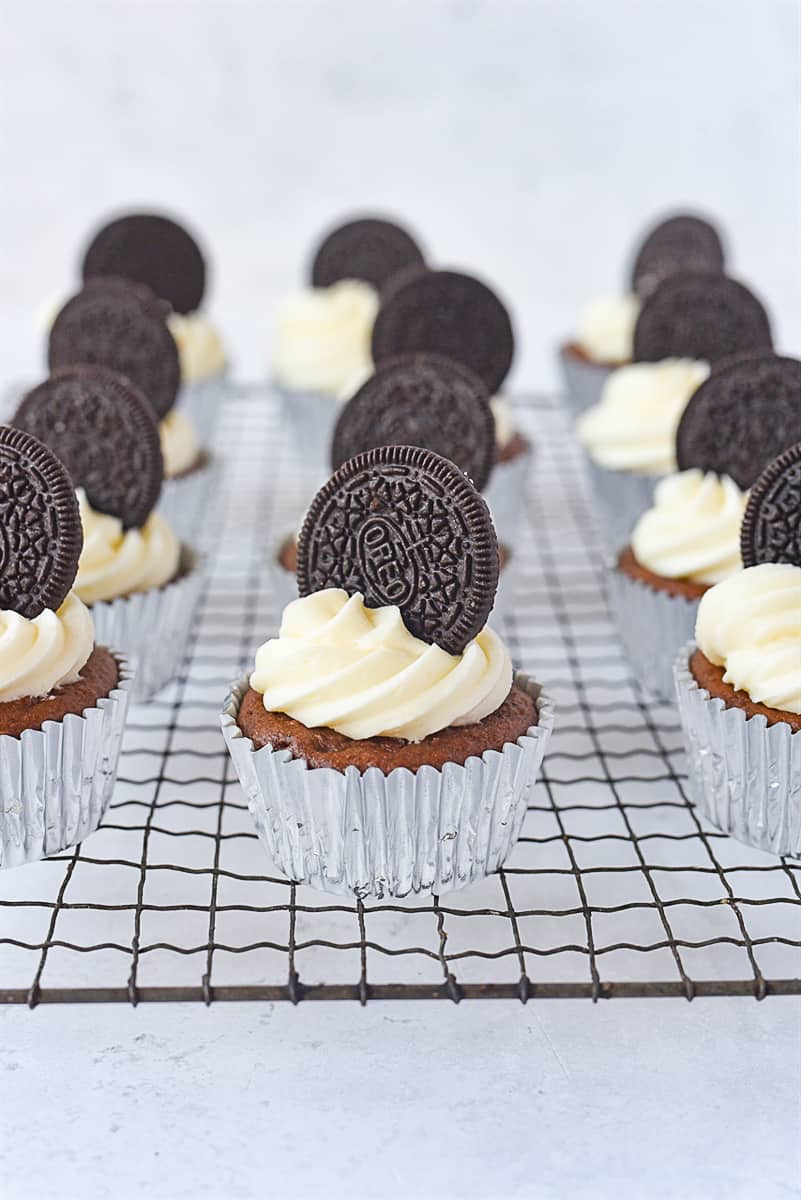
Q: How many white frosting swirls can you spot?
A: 11